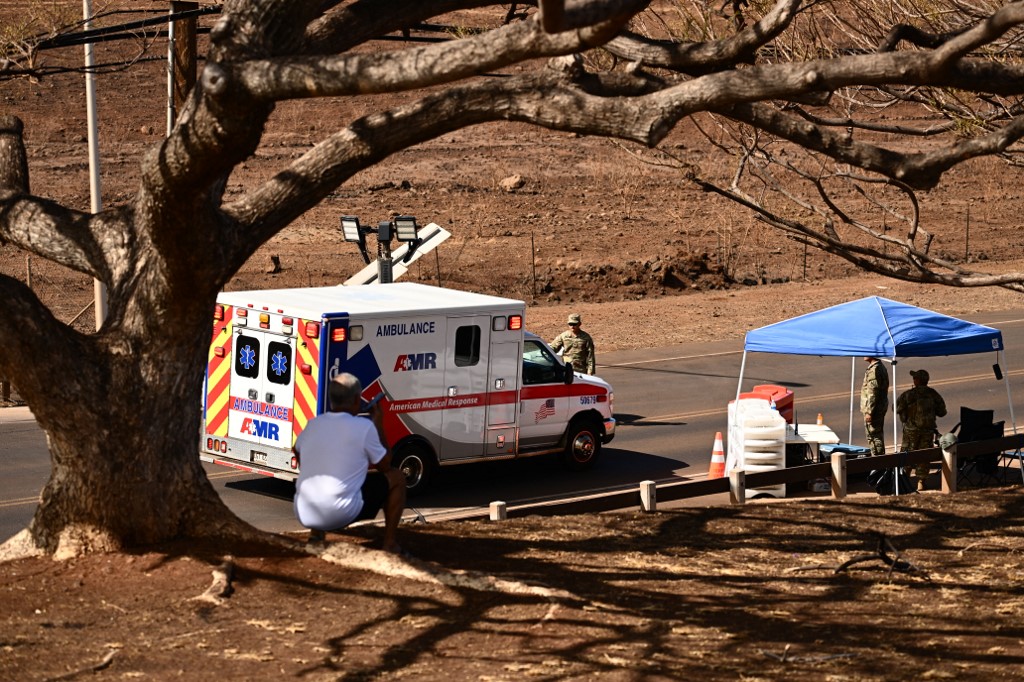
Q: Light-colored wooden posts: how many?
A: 5